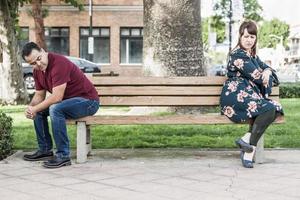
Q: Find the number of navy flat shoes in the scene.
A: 2